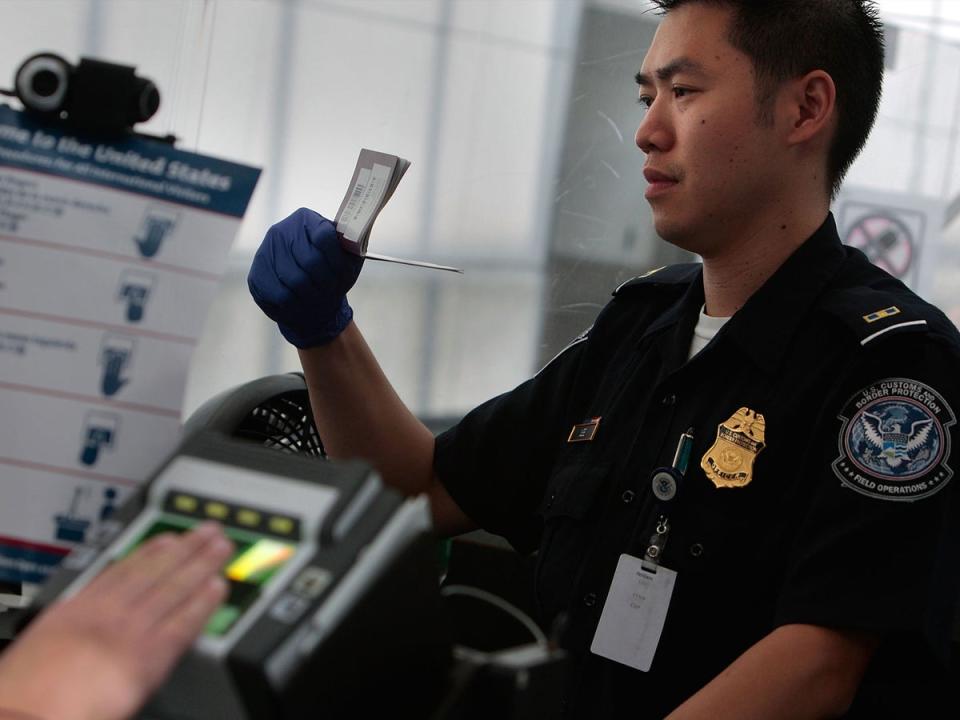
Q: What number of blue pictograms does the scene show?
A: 5